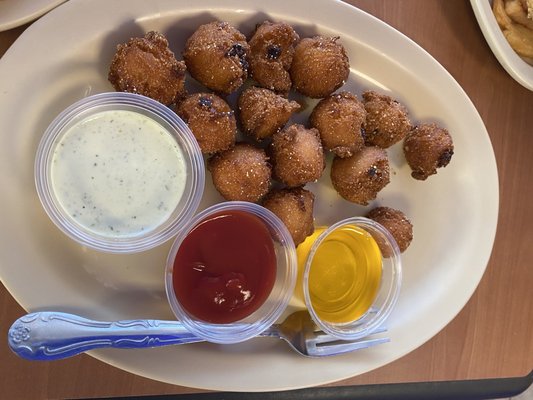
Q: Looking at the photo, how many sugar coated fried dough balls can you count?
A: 14